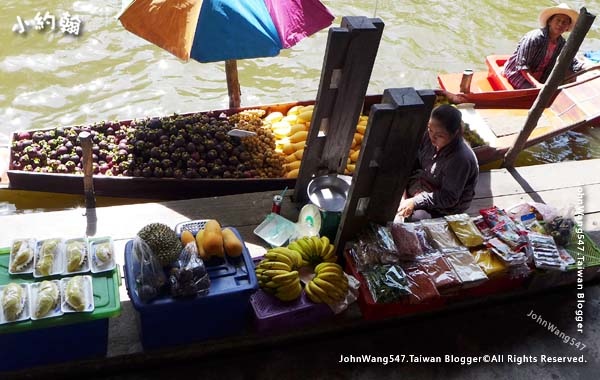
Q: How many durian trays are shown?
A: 7